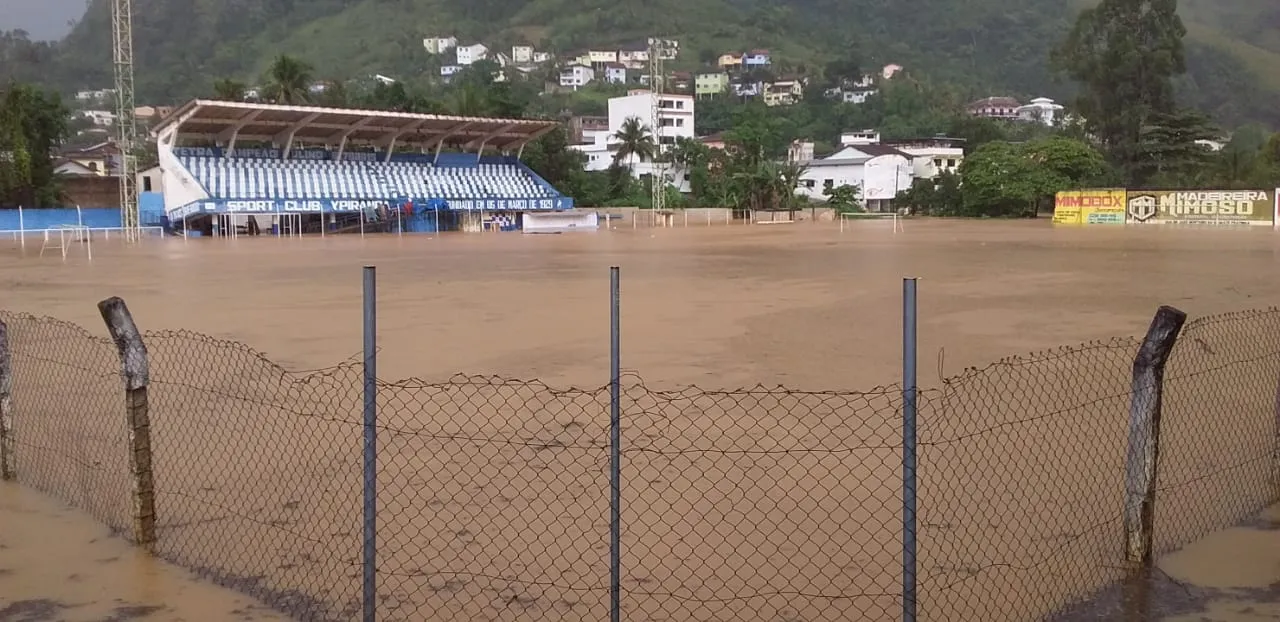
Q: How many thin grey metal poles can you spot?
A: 3